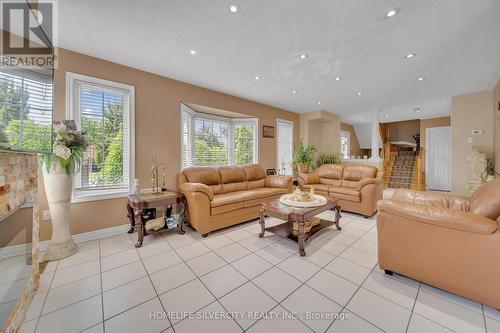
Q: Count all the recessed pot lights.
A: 11